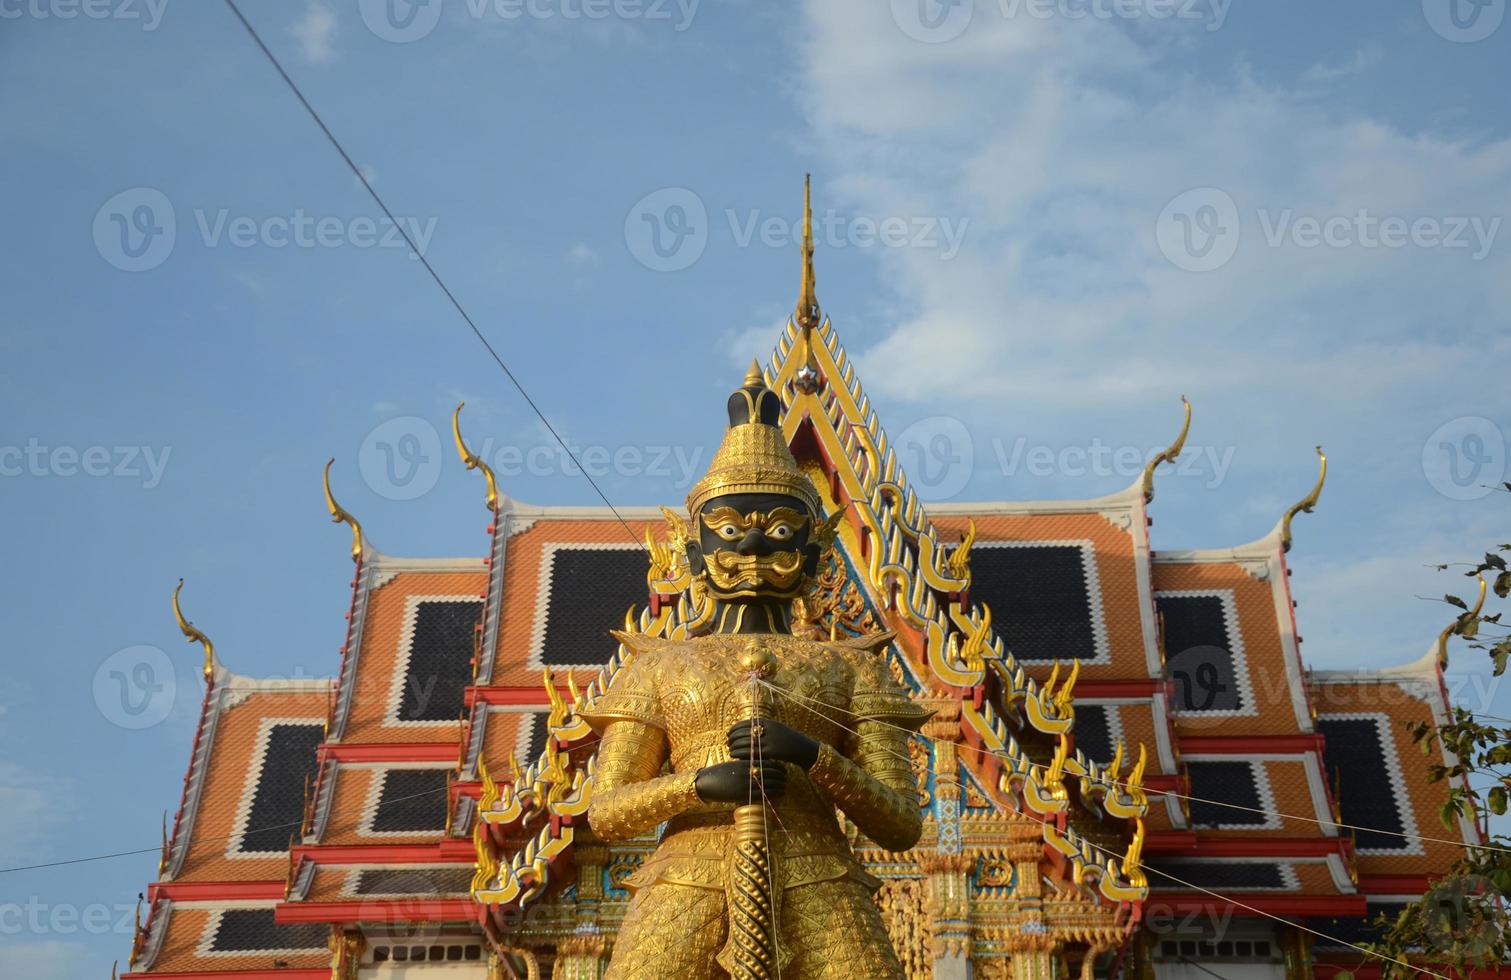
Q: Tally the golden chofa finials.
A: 7